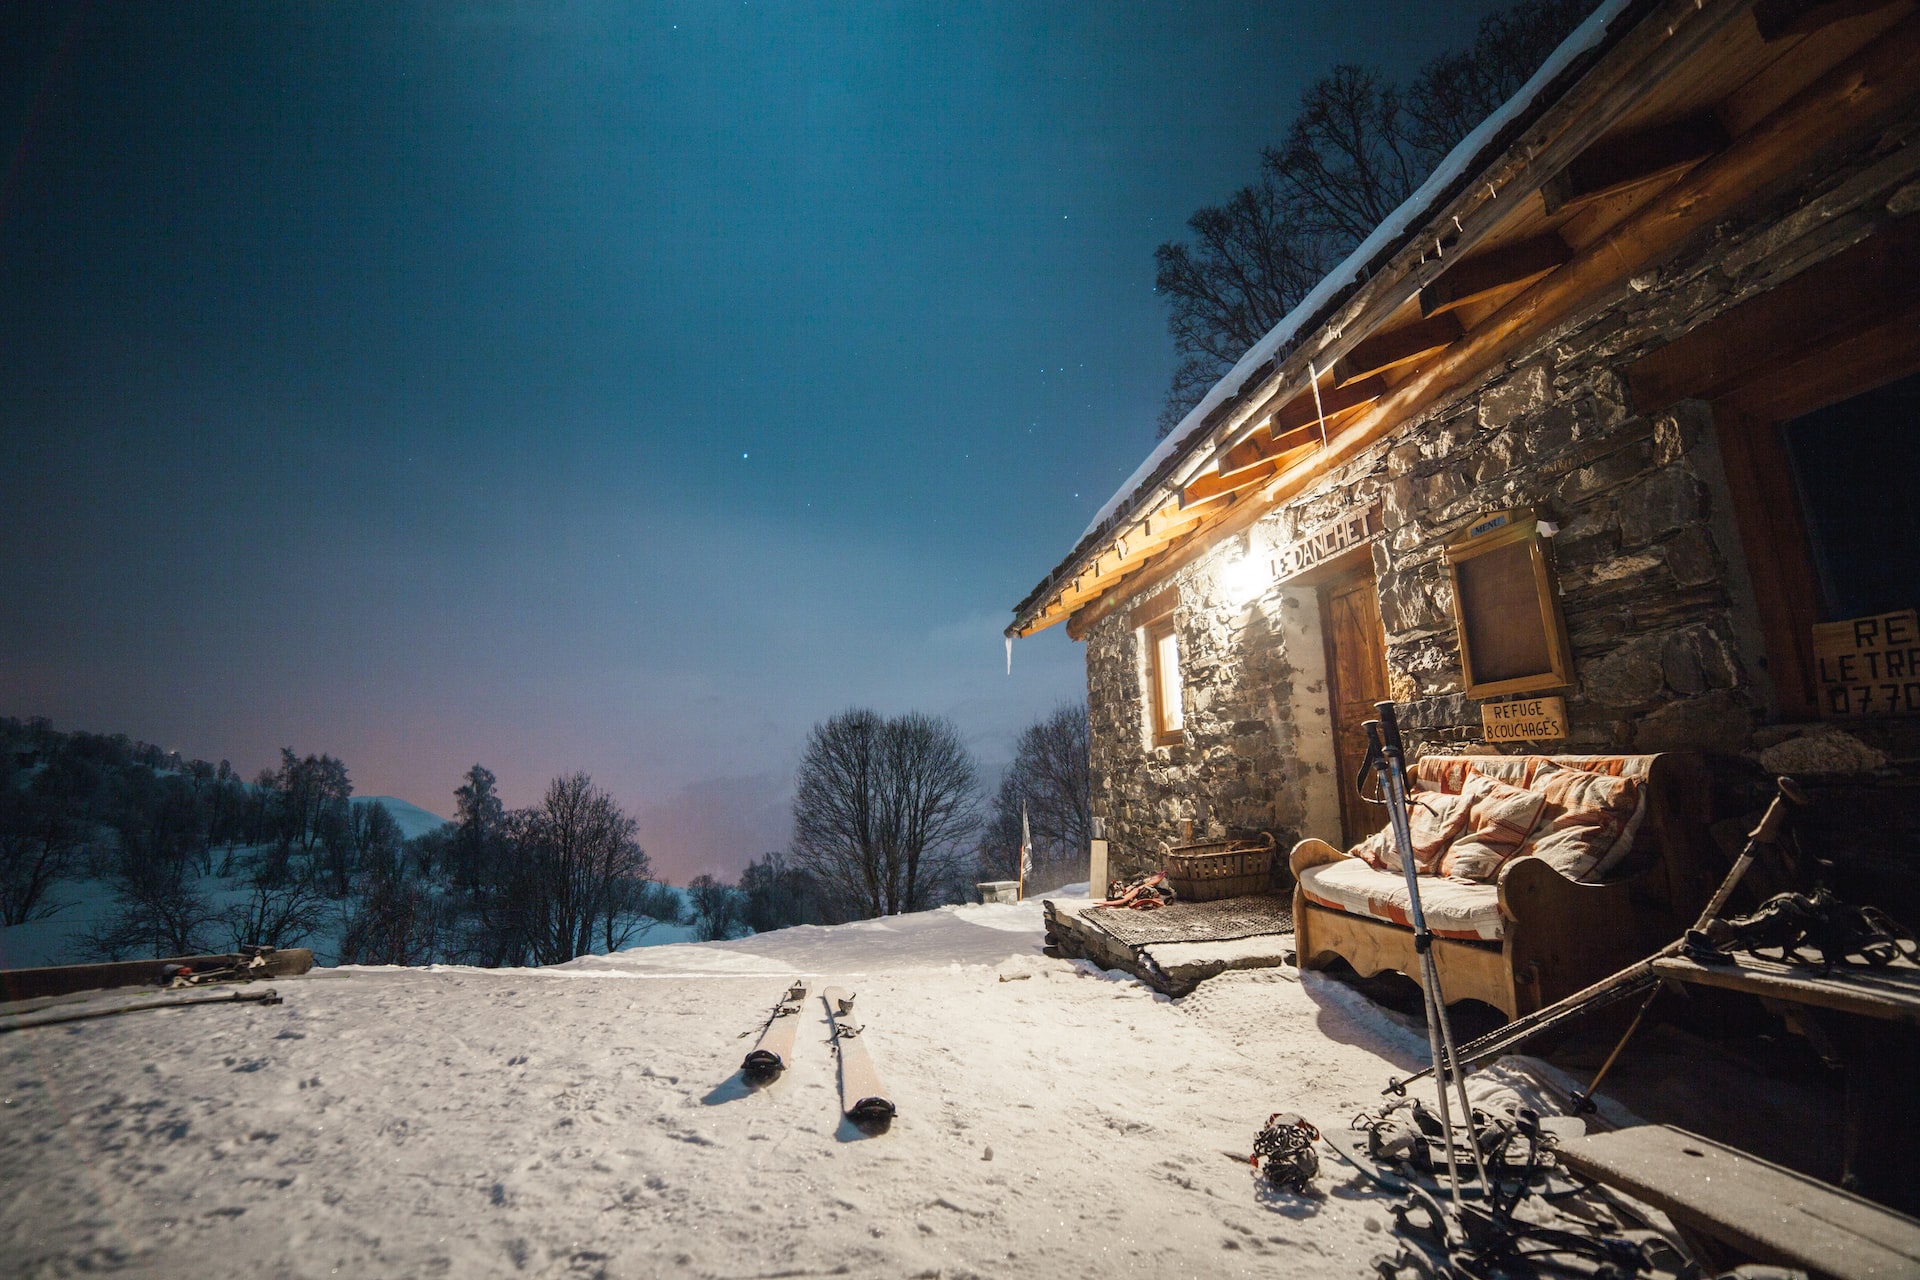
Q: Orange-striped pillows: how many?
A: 3